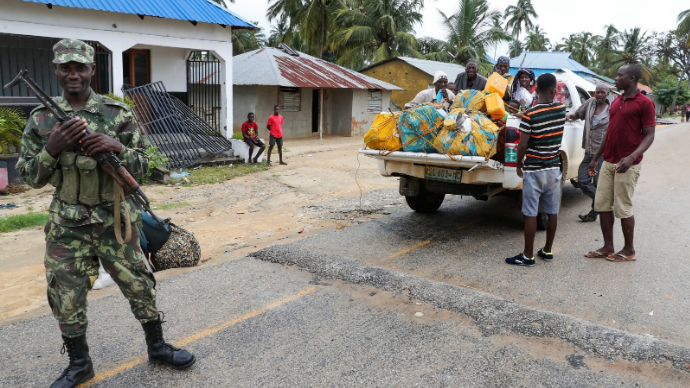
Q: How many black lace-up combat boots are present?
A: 2